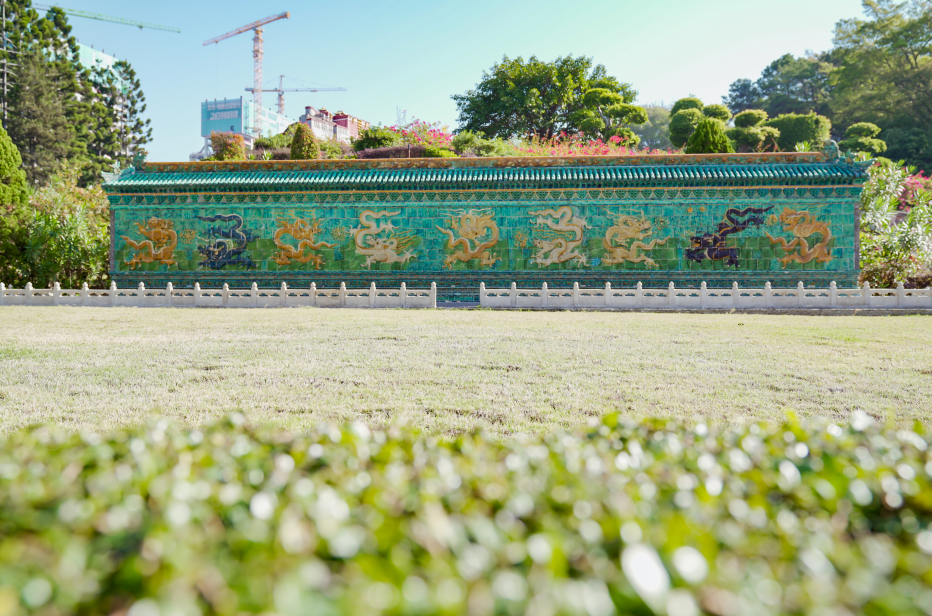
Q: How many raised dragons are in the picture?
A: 9